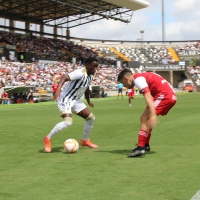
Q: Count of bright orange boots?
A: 2